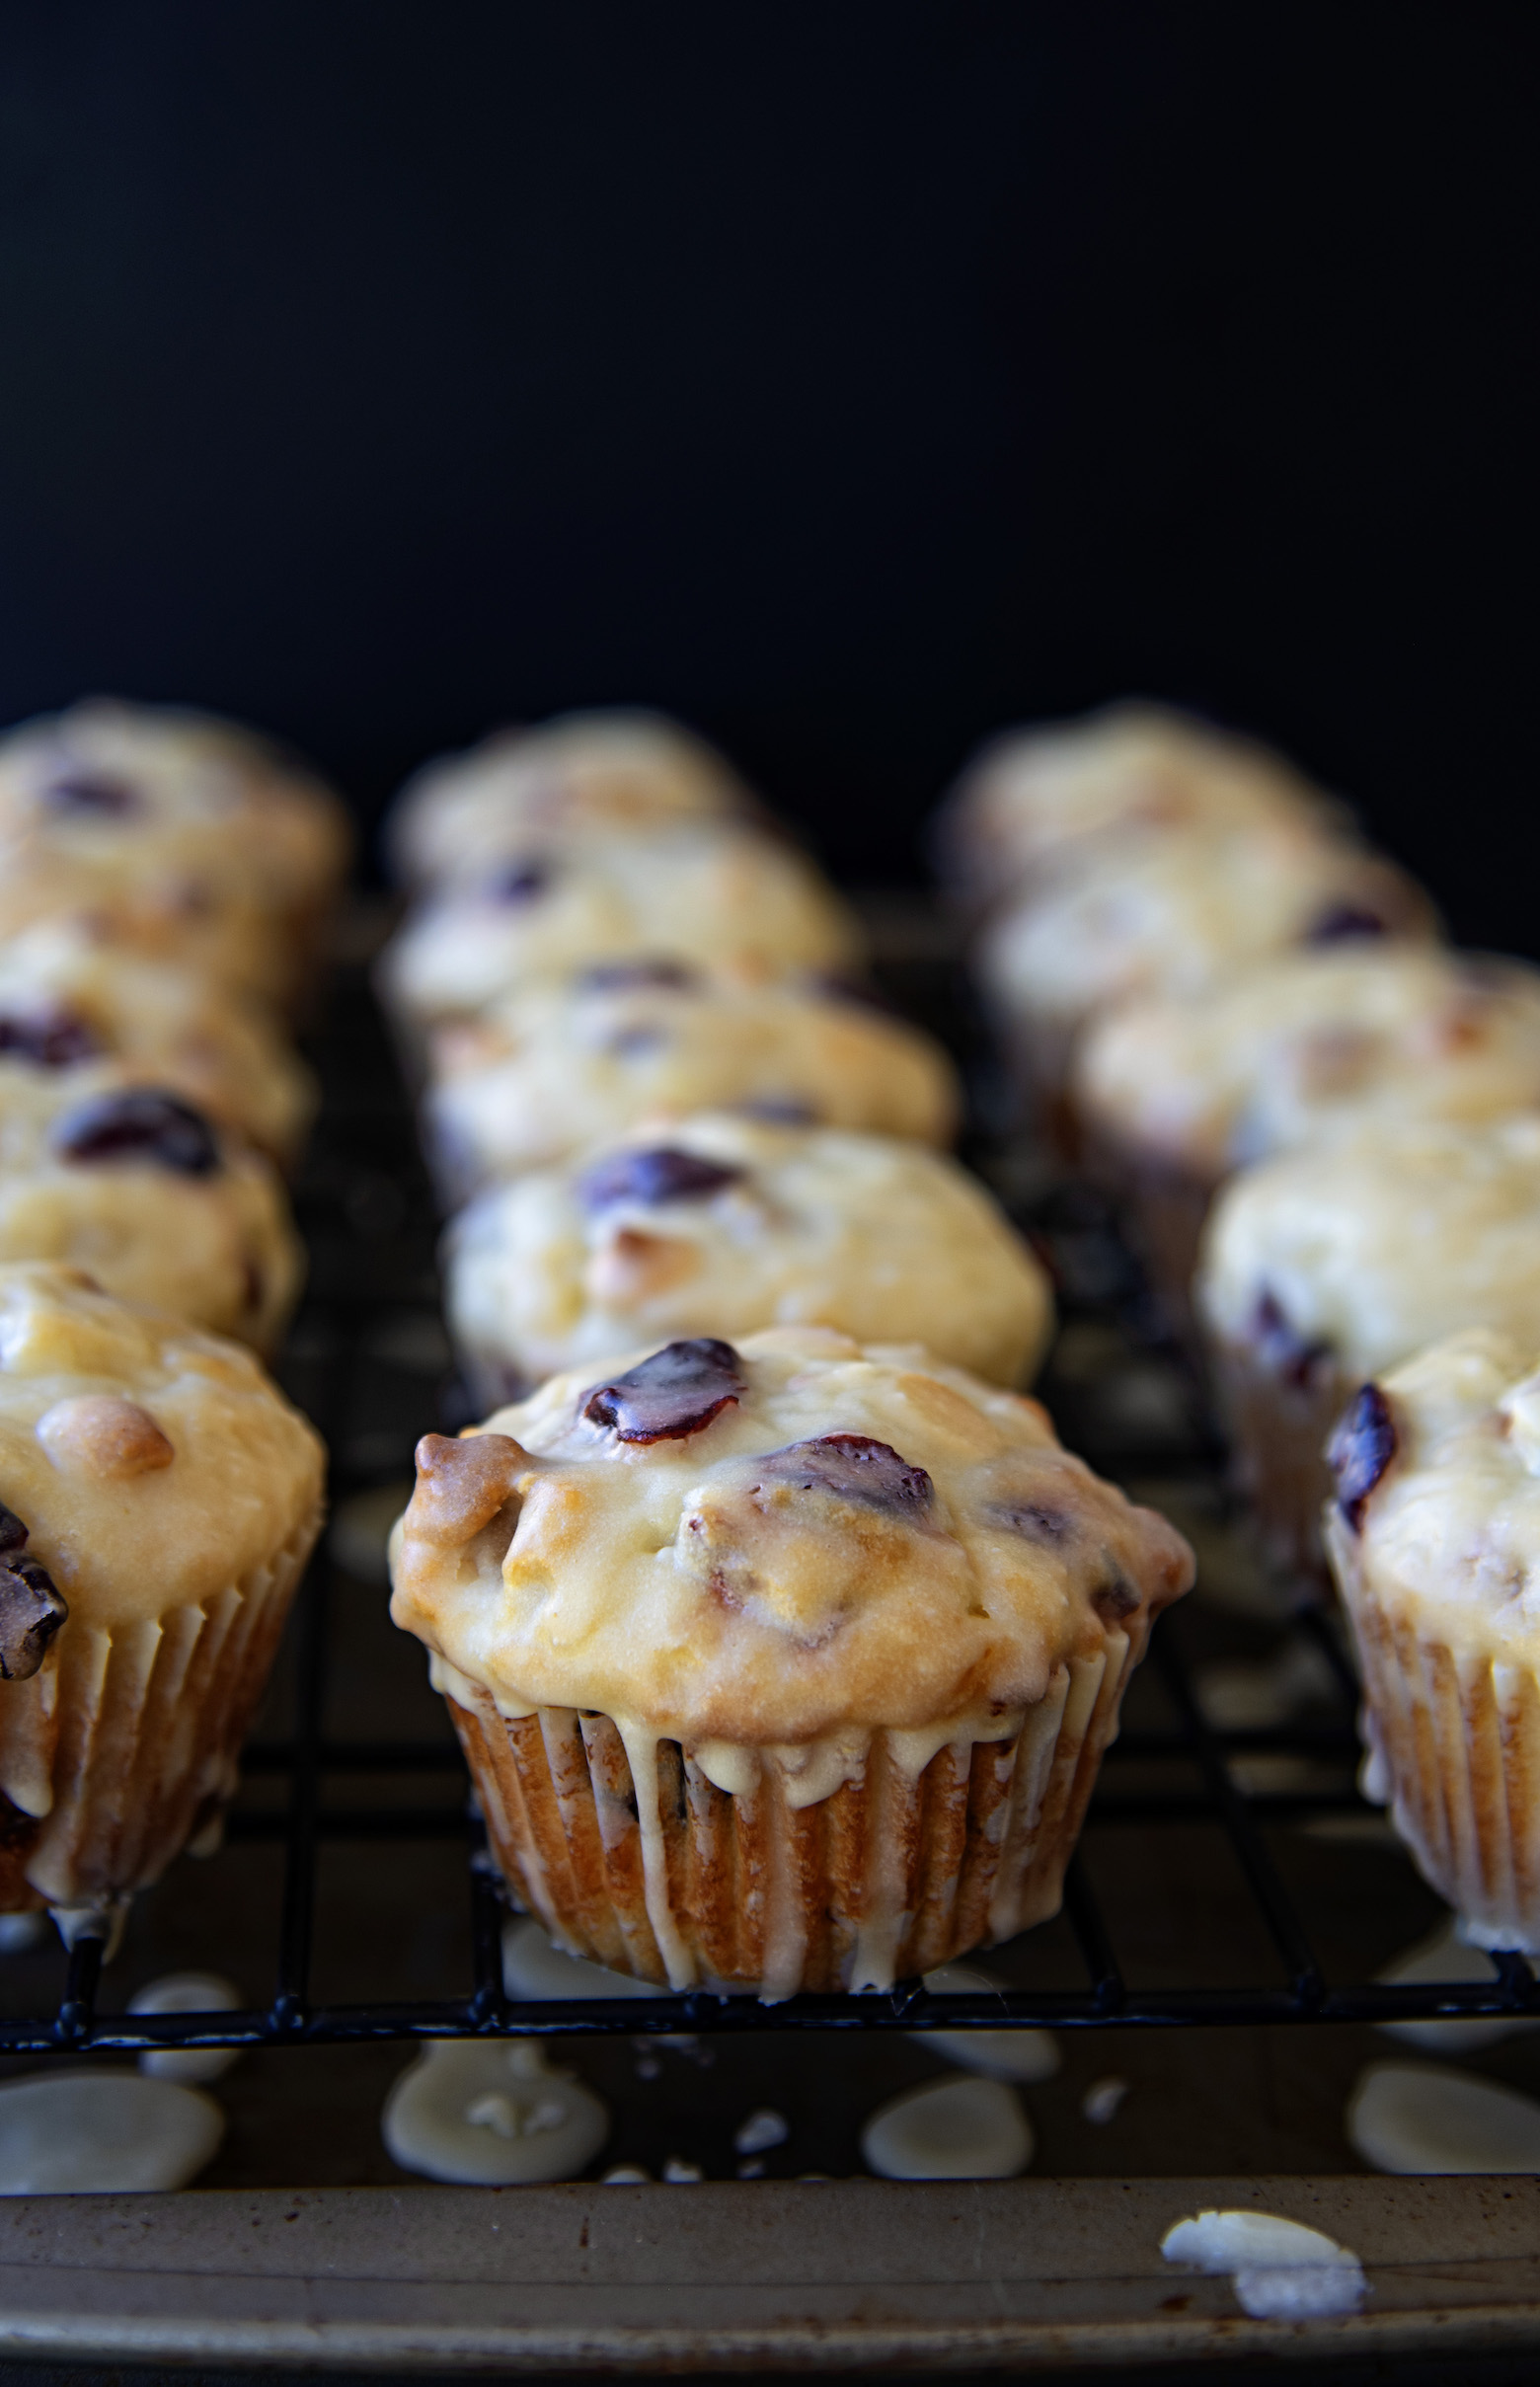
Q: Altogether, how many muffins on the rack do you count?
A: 15